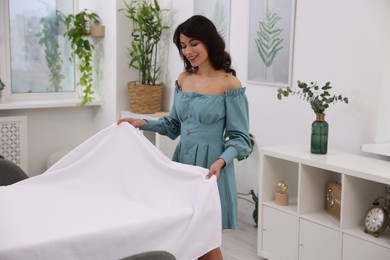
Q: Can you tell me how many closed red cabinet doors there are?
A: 0